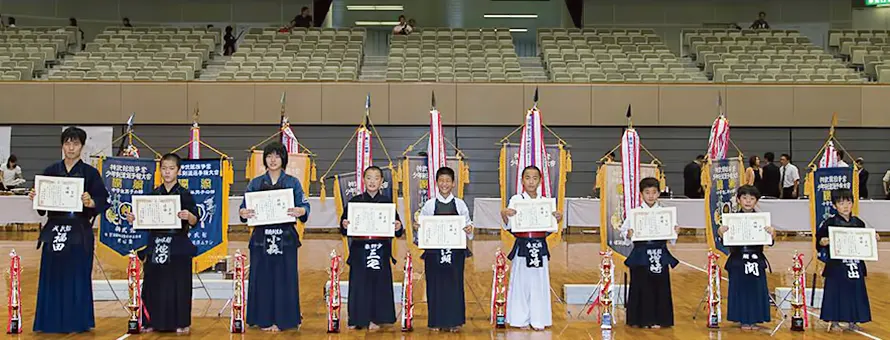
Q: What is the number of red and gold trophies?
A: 9